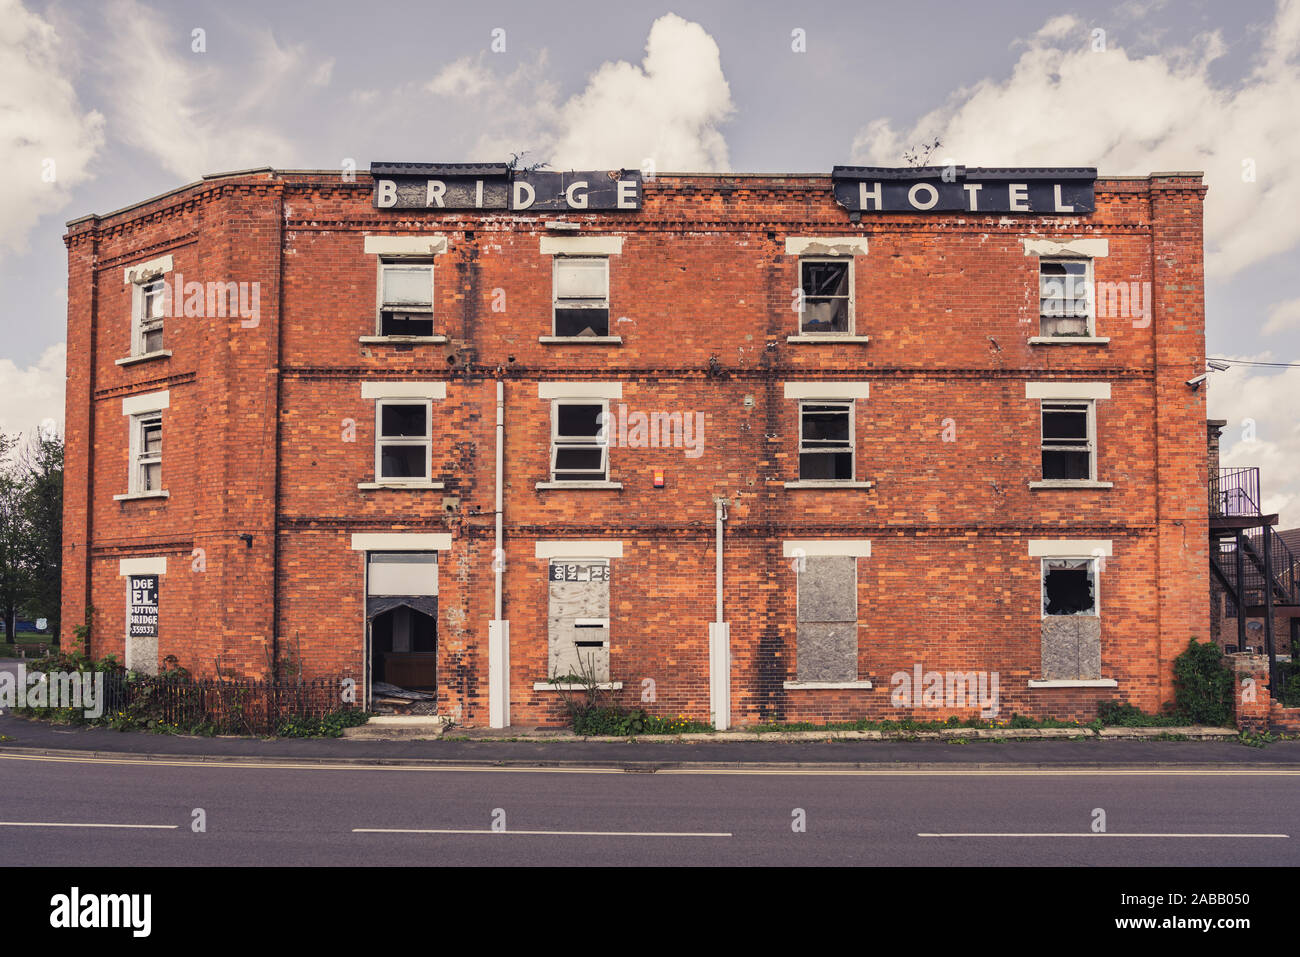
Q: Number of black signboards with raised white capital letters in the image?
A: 2